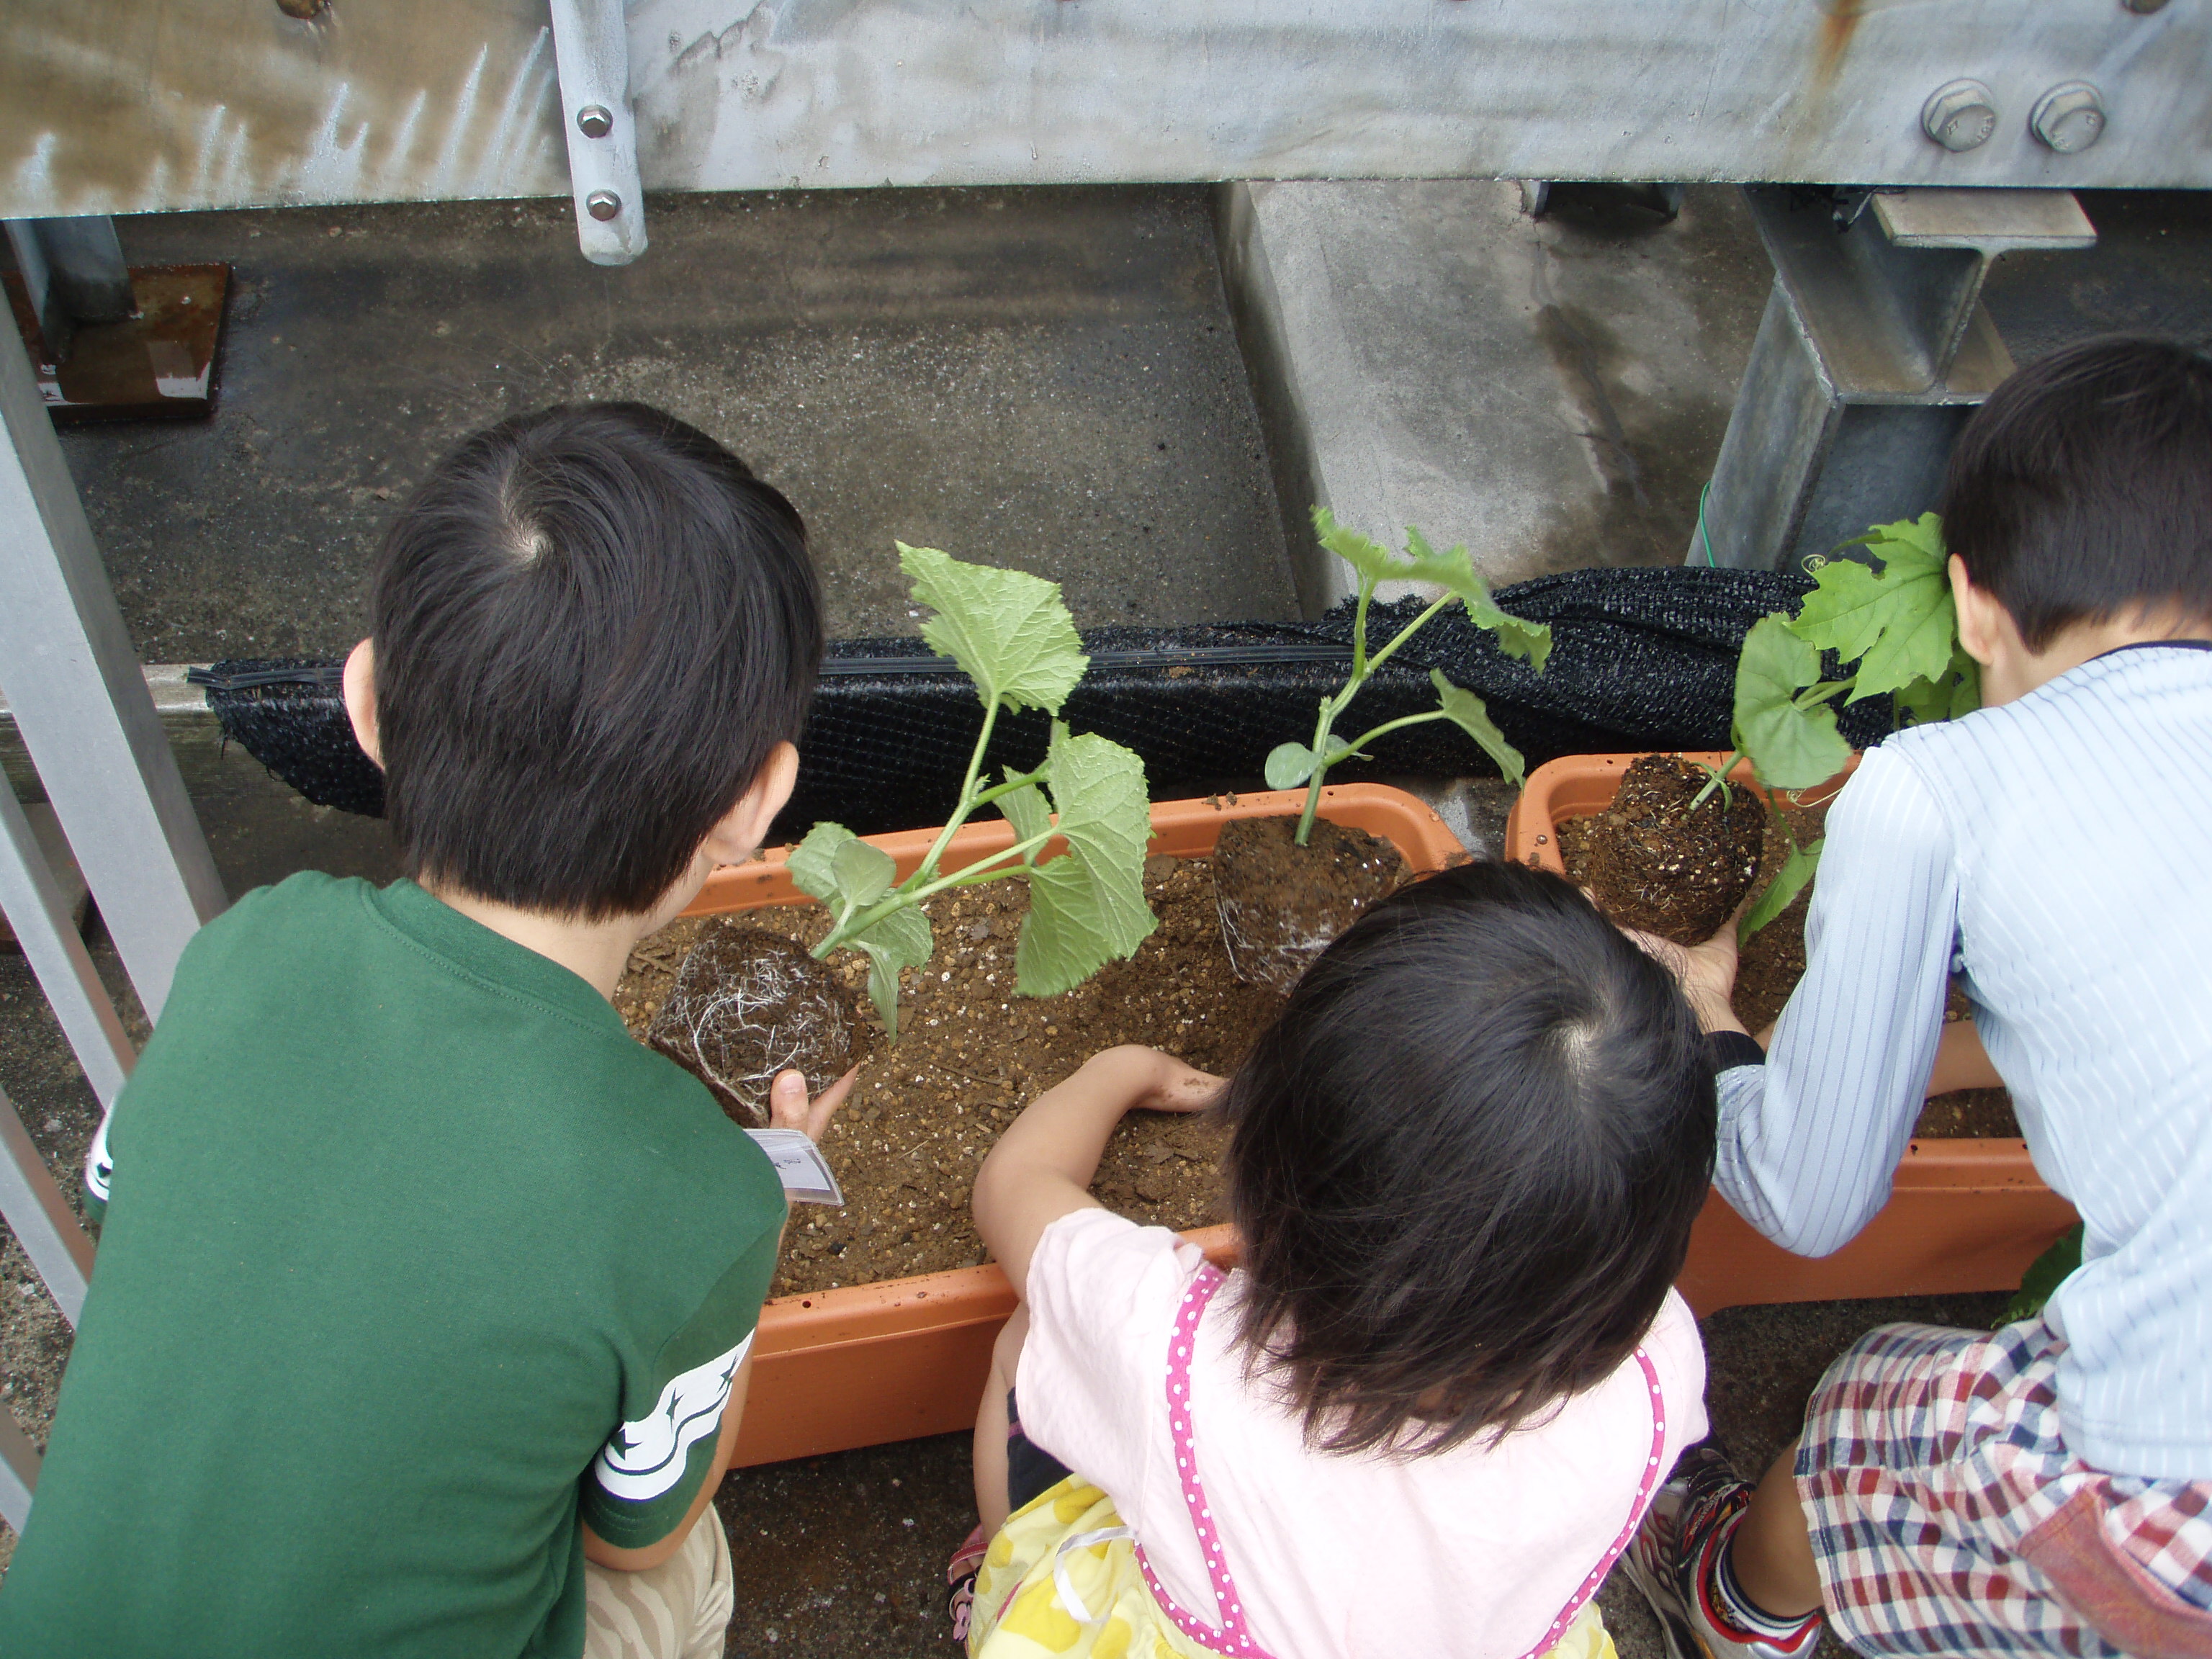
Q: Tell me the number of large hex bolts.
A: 2